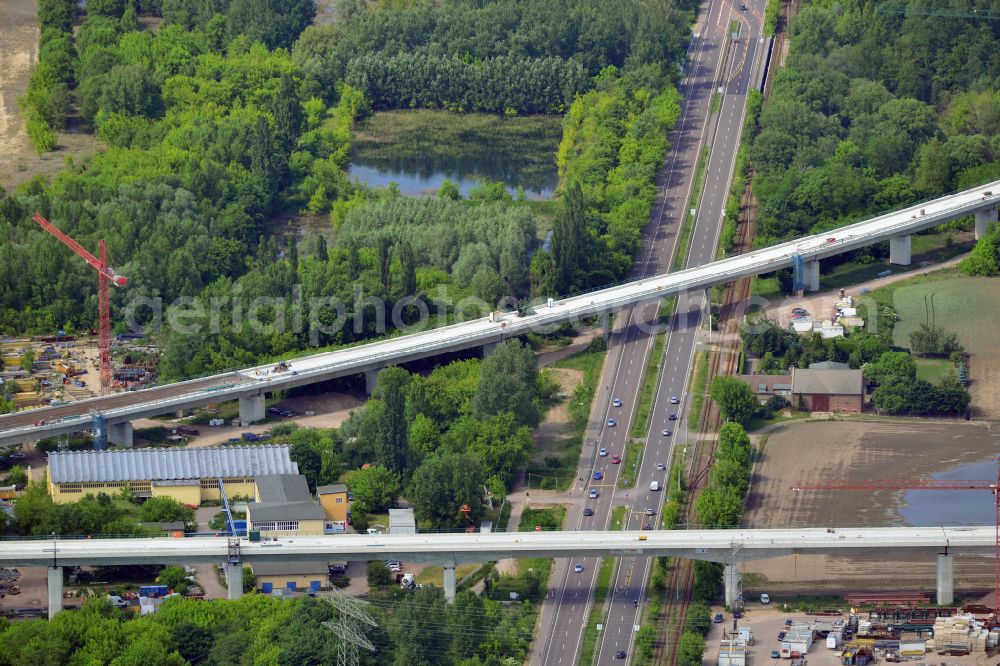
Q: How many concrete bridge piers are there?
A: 14